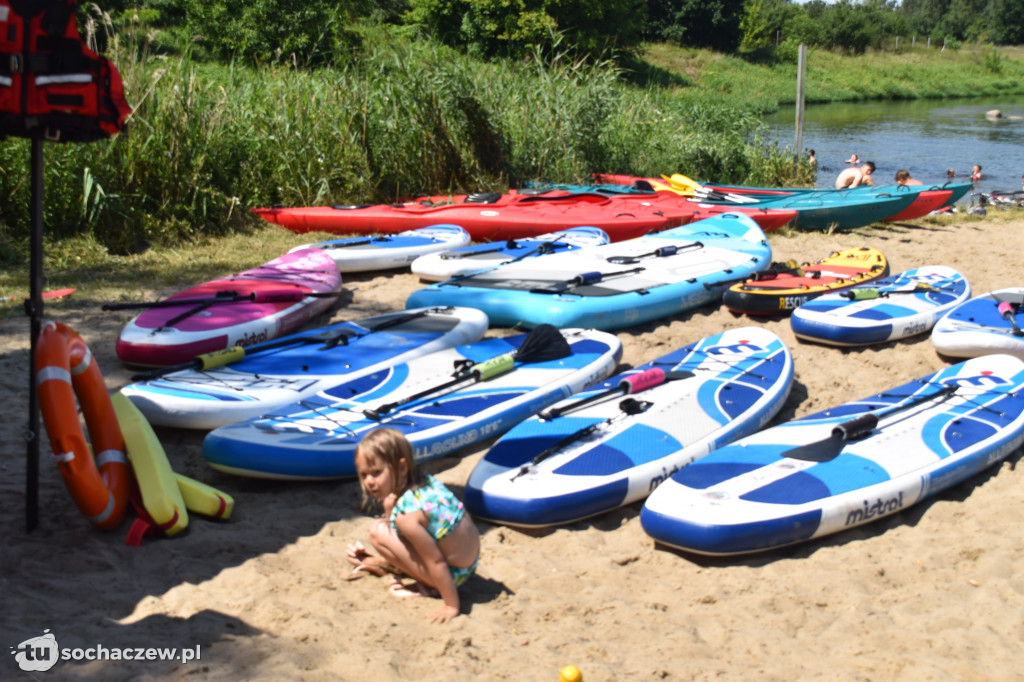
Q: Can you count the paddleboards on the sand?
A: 11